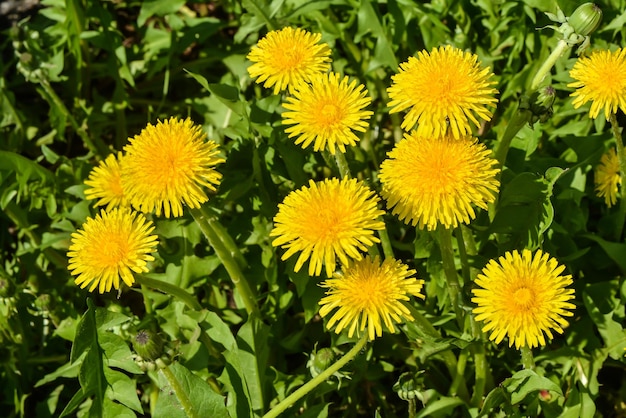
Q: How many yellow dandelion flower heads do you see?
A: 12